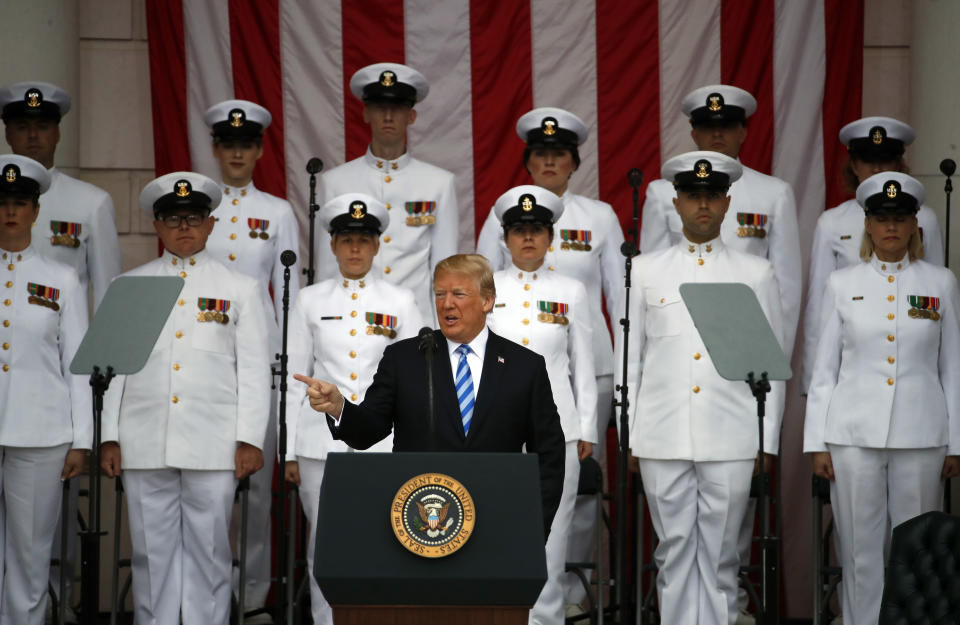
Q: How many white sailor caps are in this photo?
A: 12